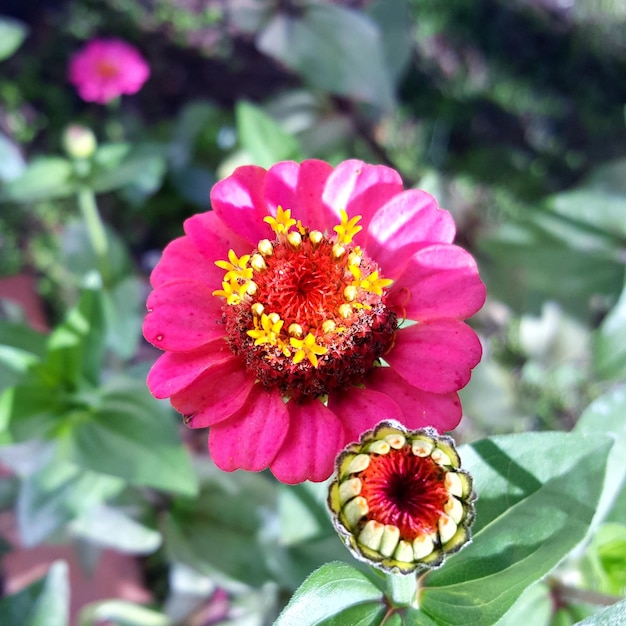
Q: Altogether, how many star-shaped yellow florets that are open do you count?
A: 7